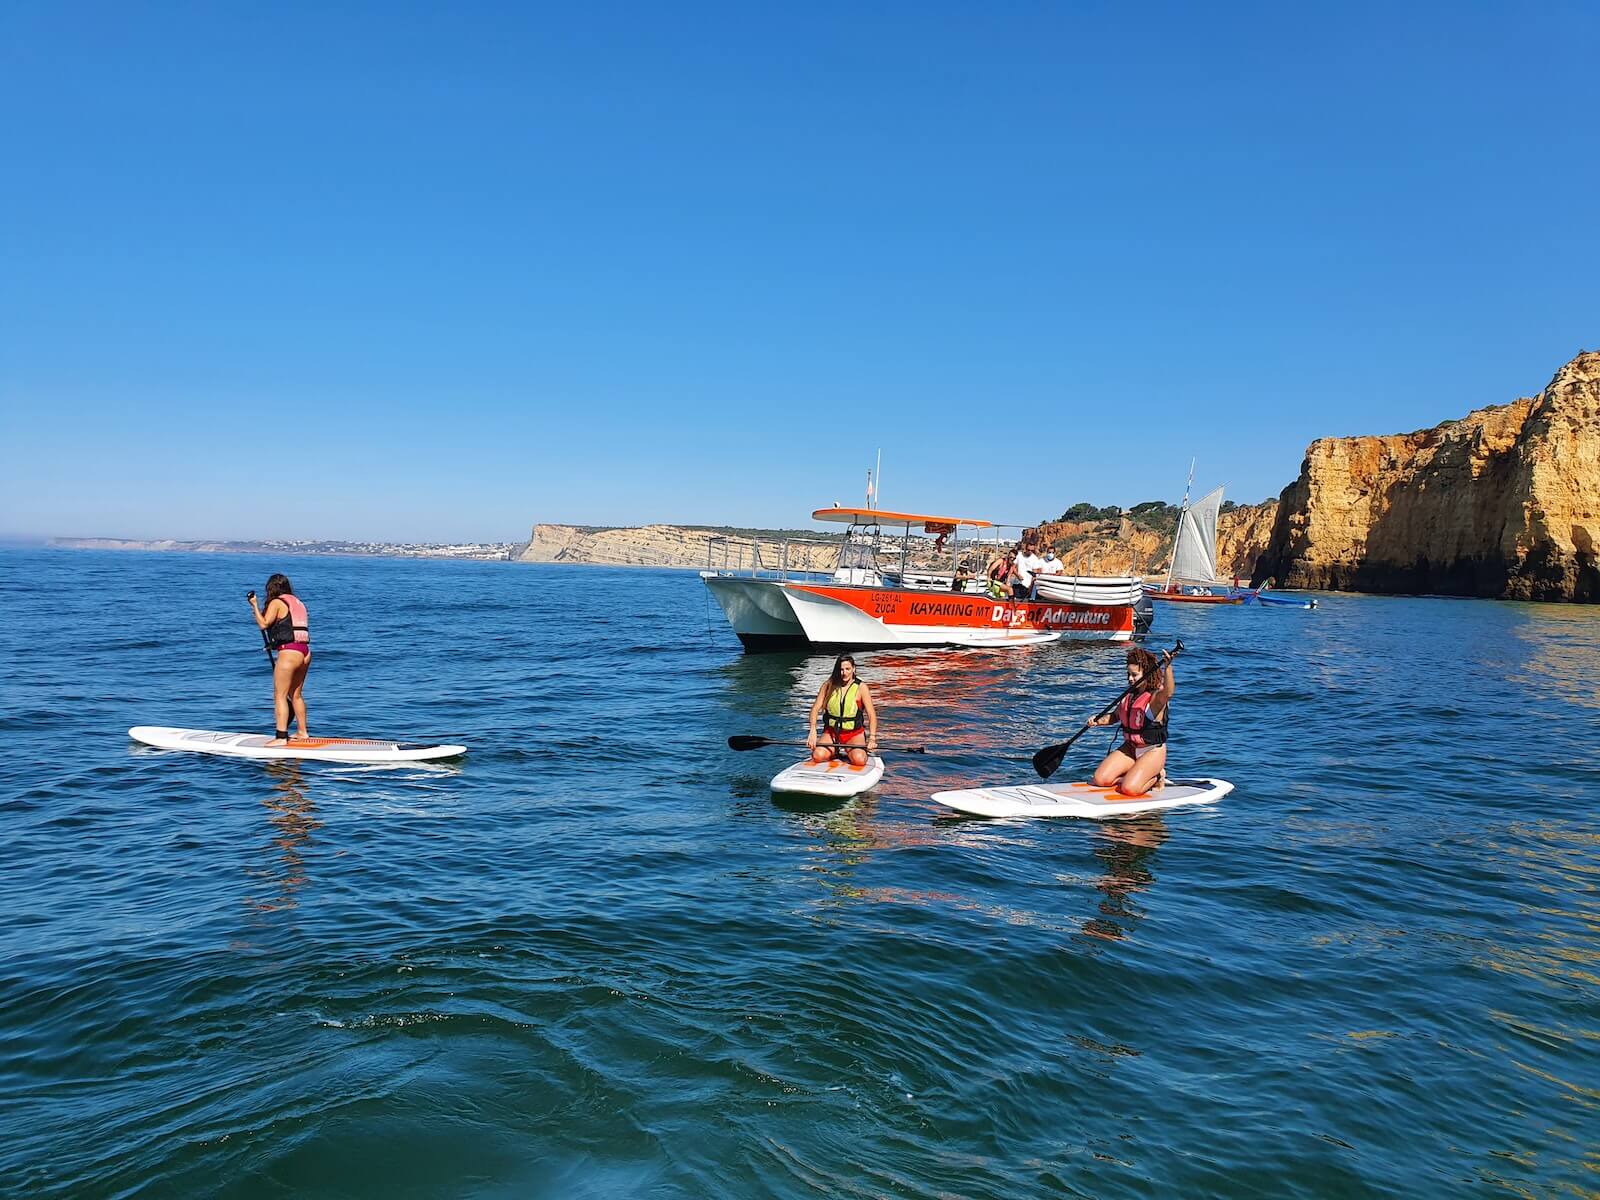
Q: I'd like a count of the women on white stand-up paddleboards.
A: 3